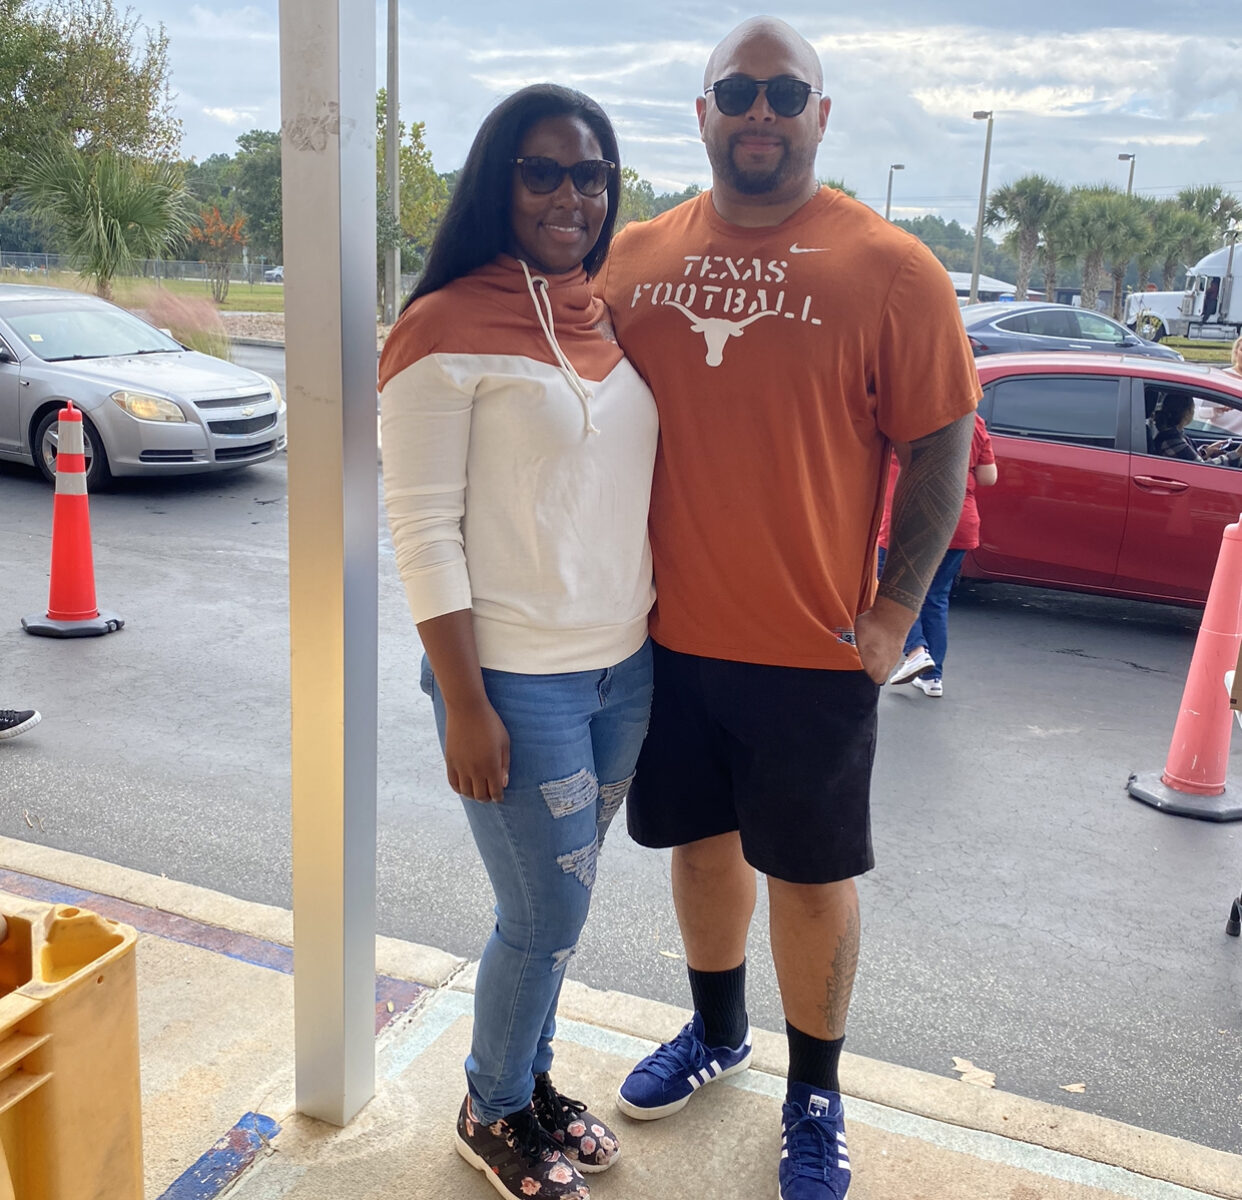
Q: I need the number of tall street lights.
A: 3